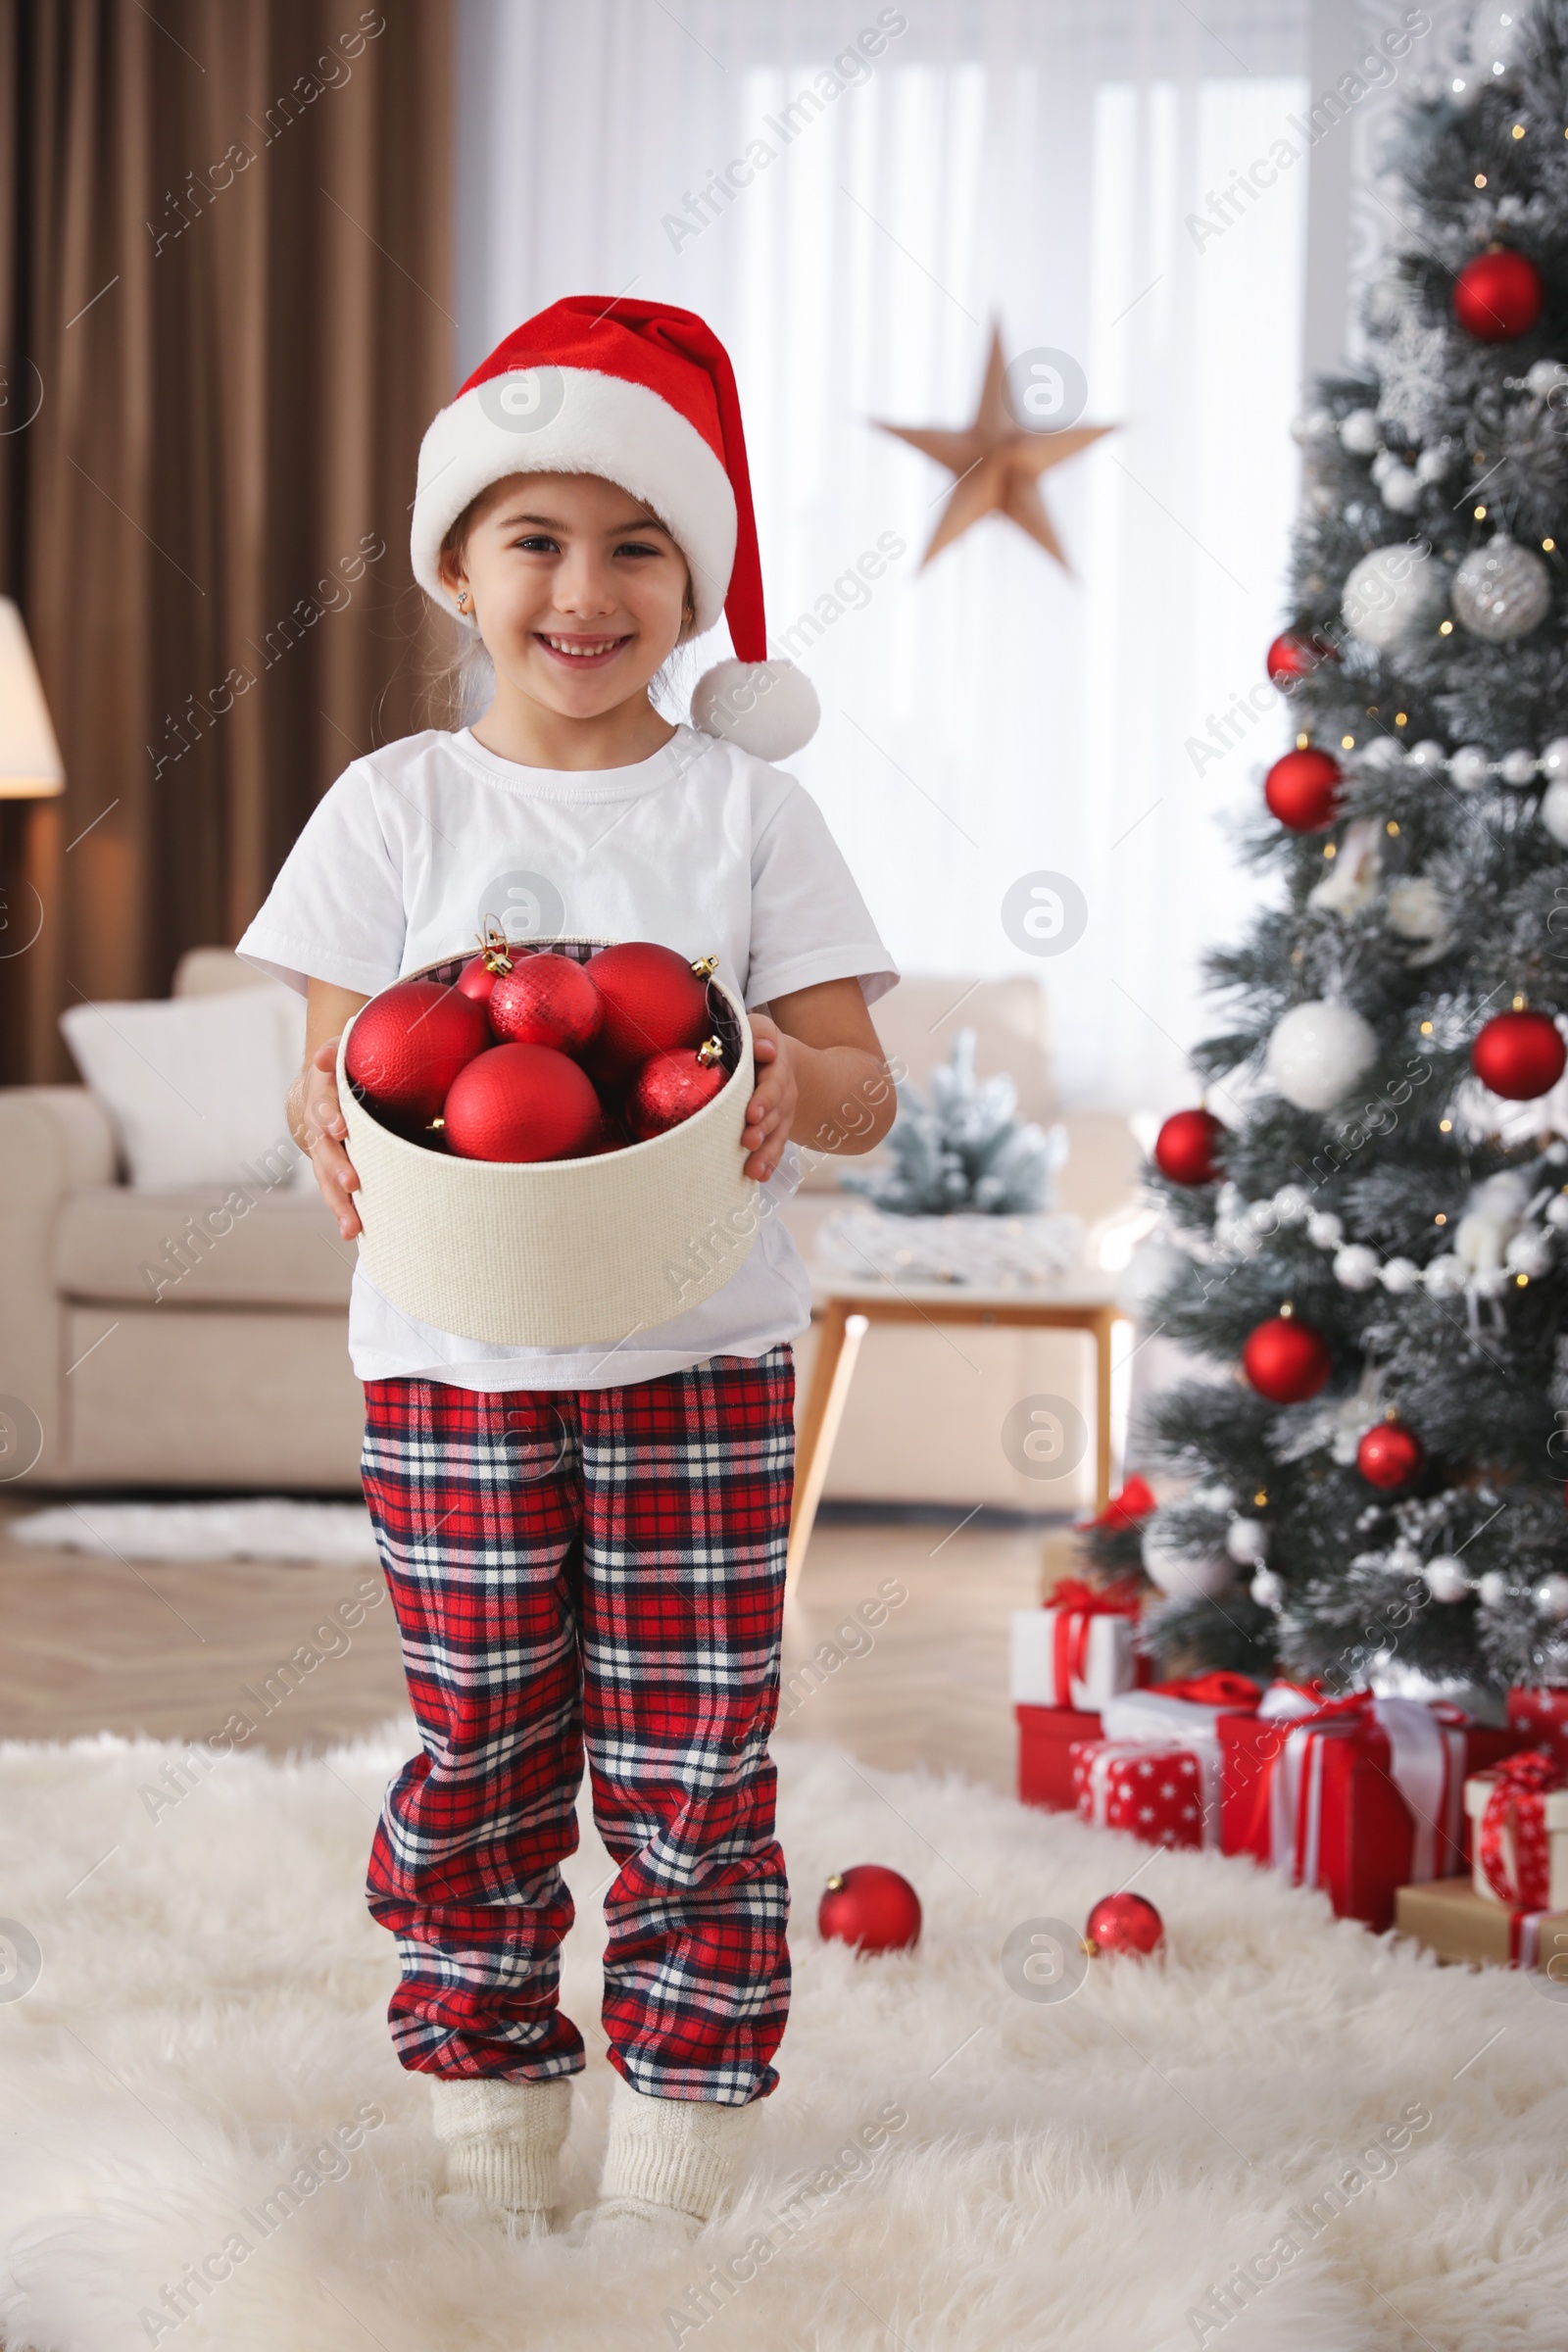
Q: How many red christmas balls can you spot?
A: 15